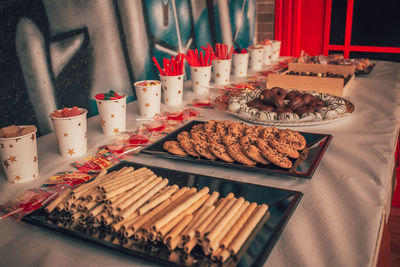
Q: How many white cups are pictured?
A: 11